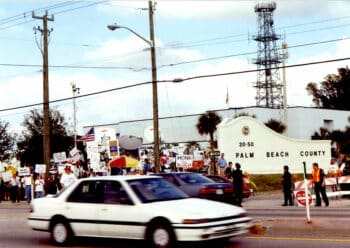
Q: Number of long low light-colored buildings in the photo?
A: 1